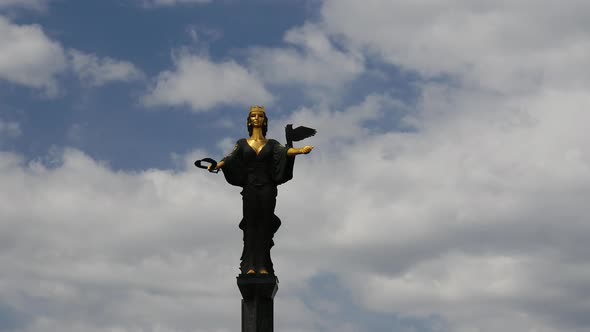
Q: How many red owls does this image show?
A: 0